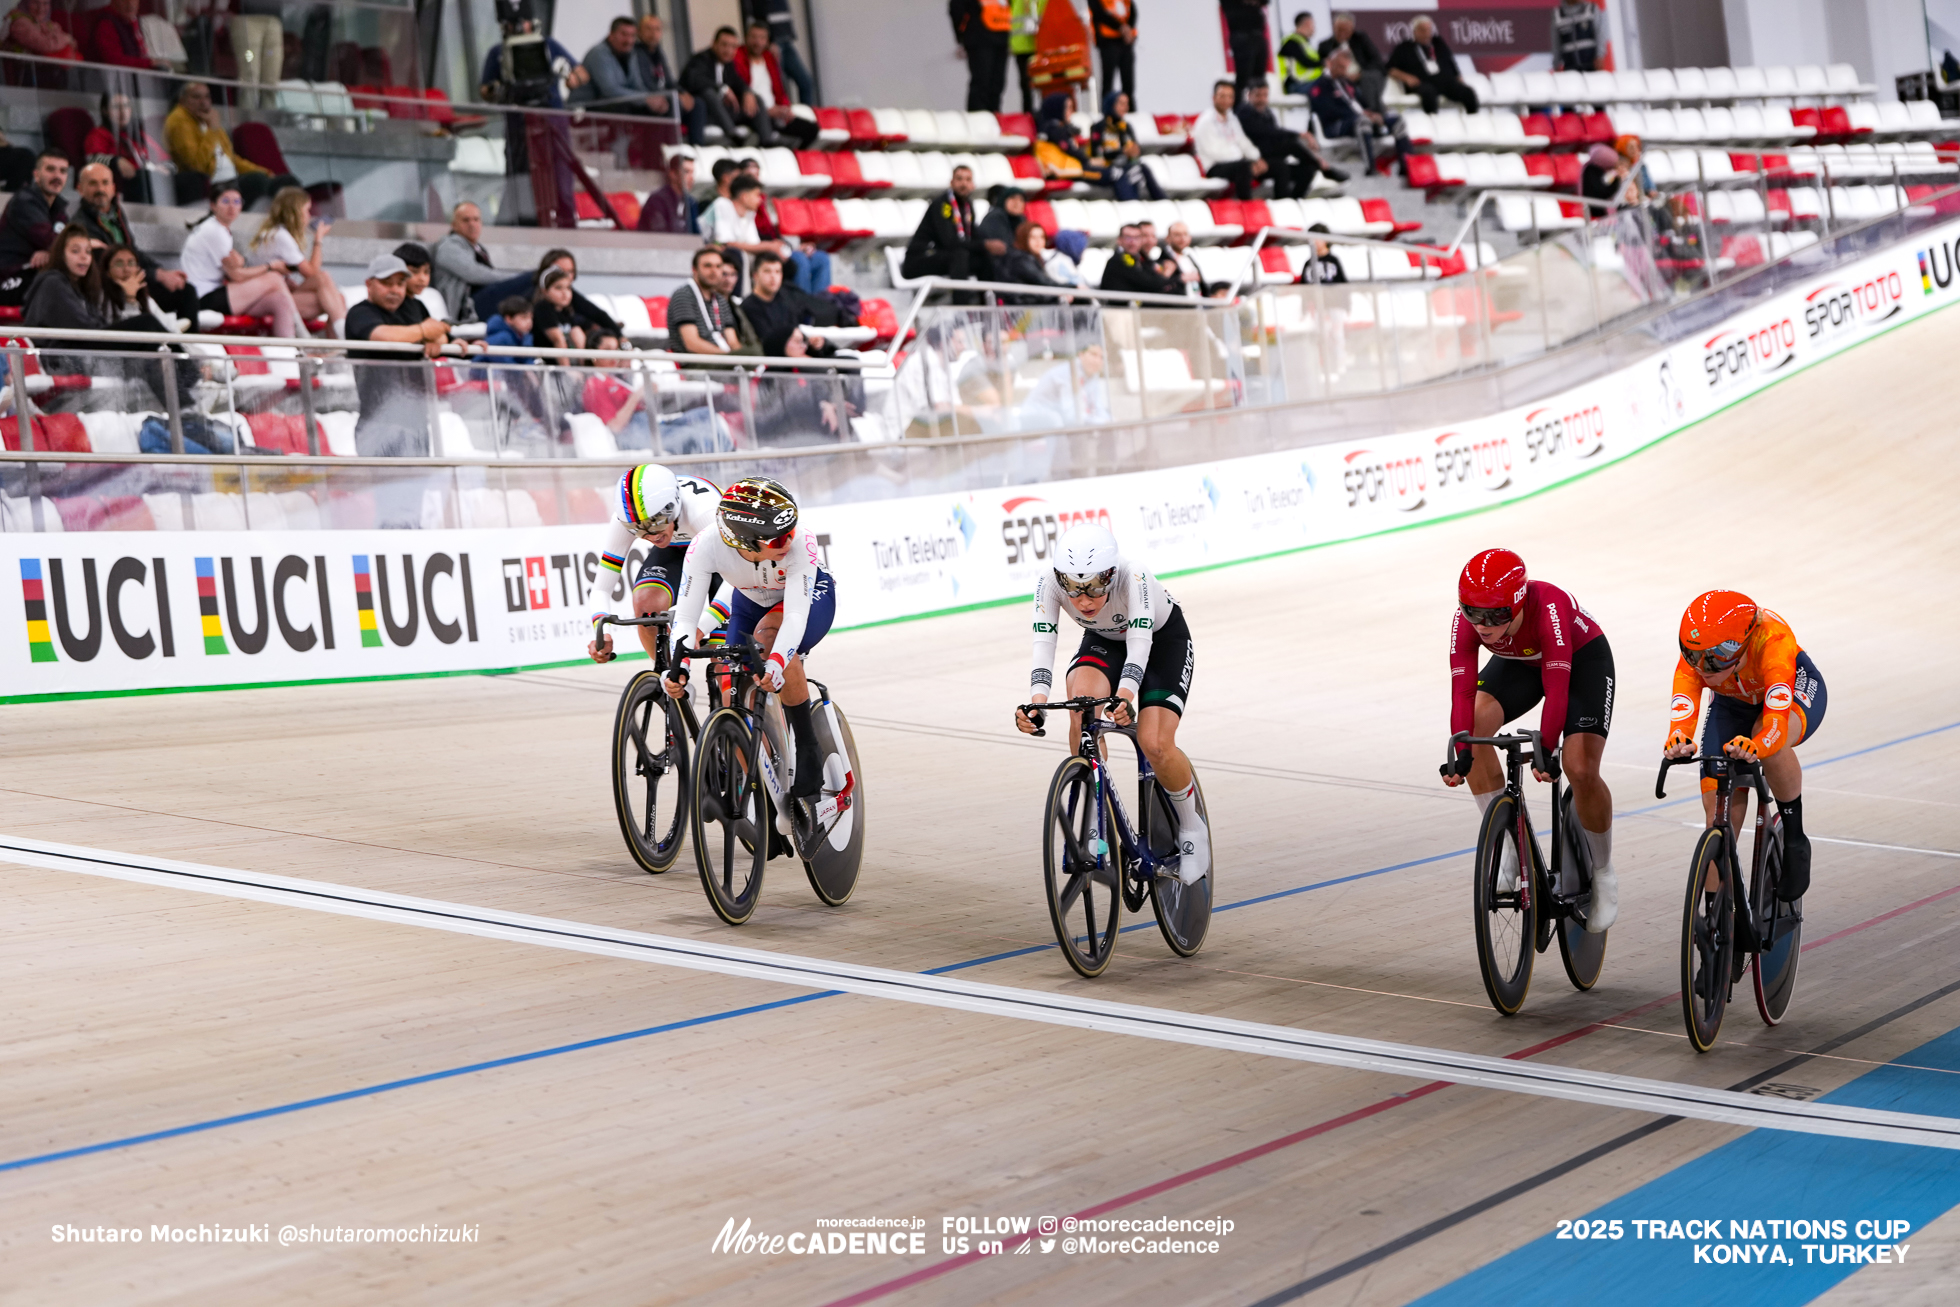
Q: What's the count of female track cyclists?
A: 5